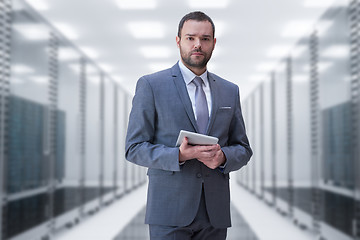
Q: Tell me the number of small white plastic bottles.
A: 0